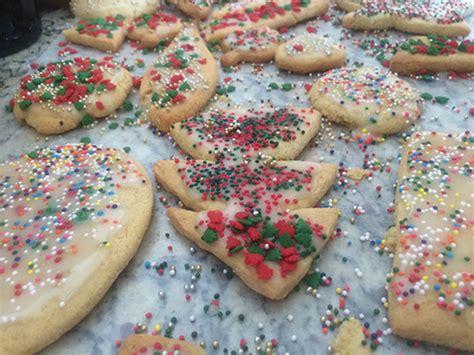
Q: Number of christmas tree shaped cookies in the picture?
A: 1